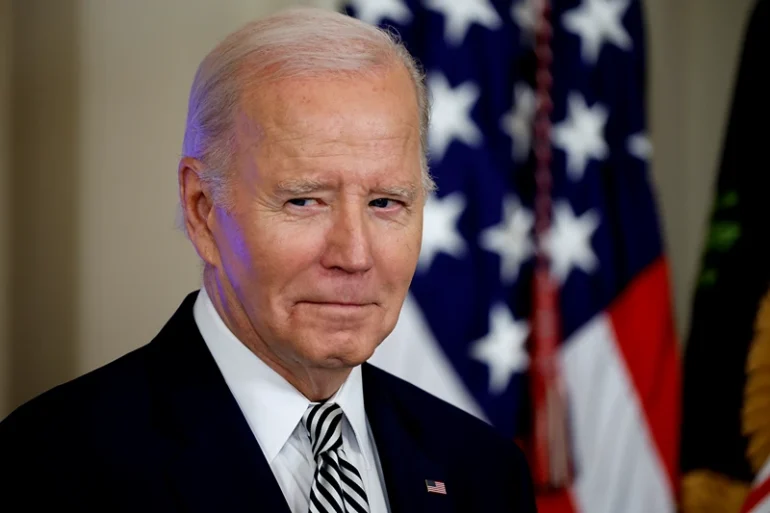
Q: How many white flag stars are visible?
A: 12